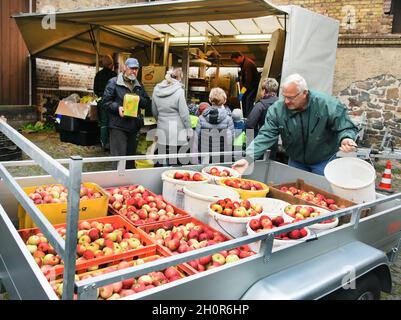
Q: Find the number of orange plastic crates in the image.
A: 4